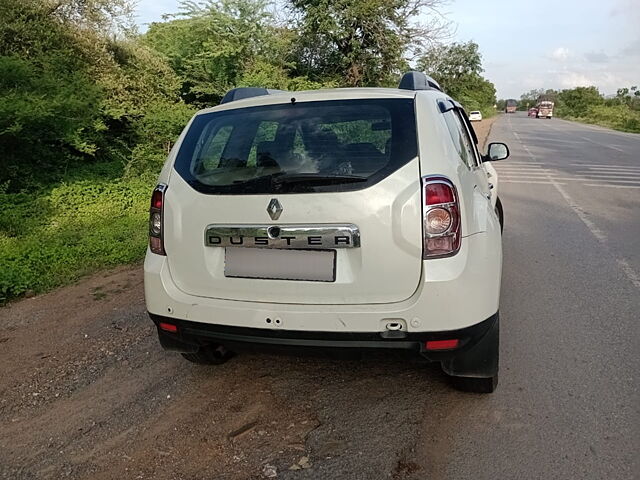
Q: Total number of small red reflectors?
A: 2